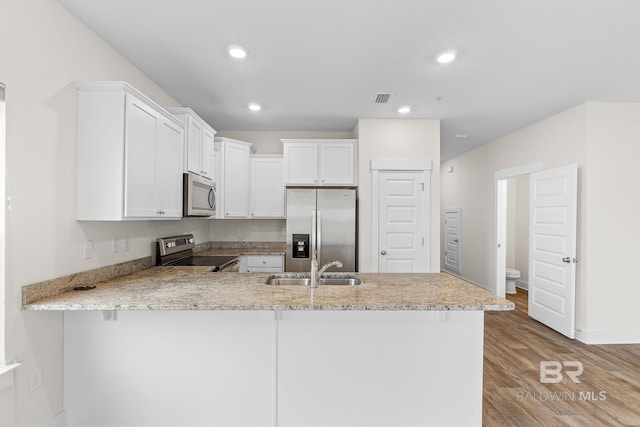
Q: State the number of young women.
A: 0